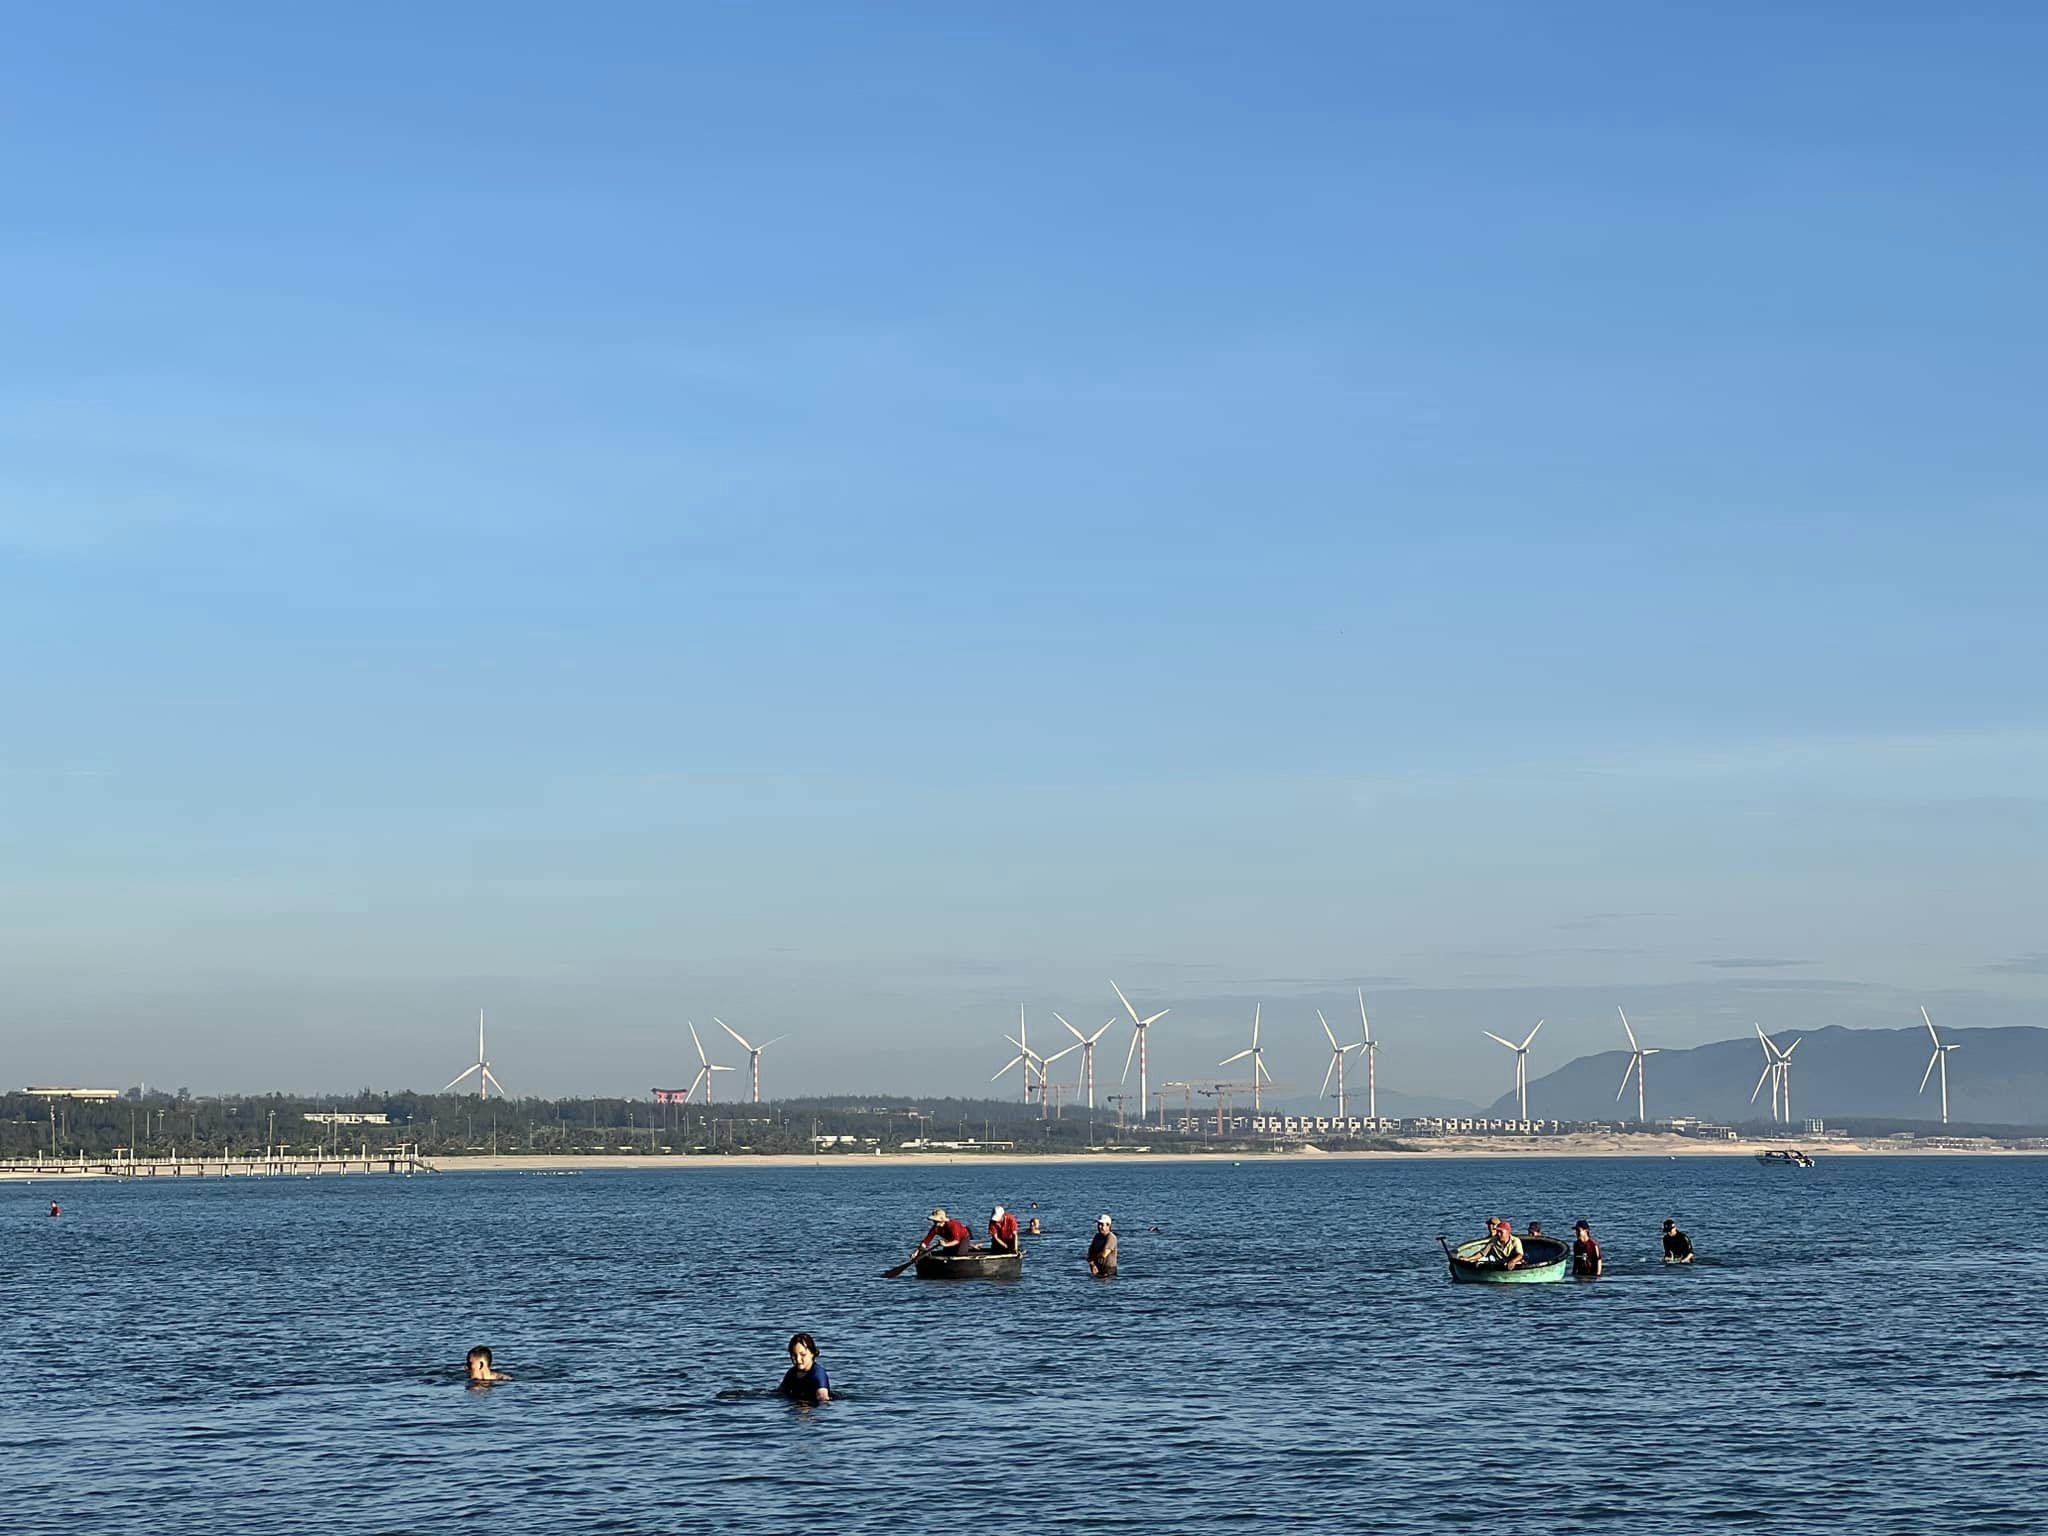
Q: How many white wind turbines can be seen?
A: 15